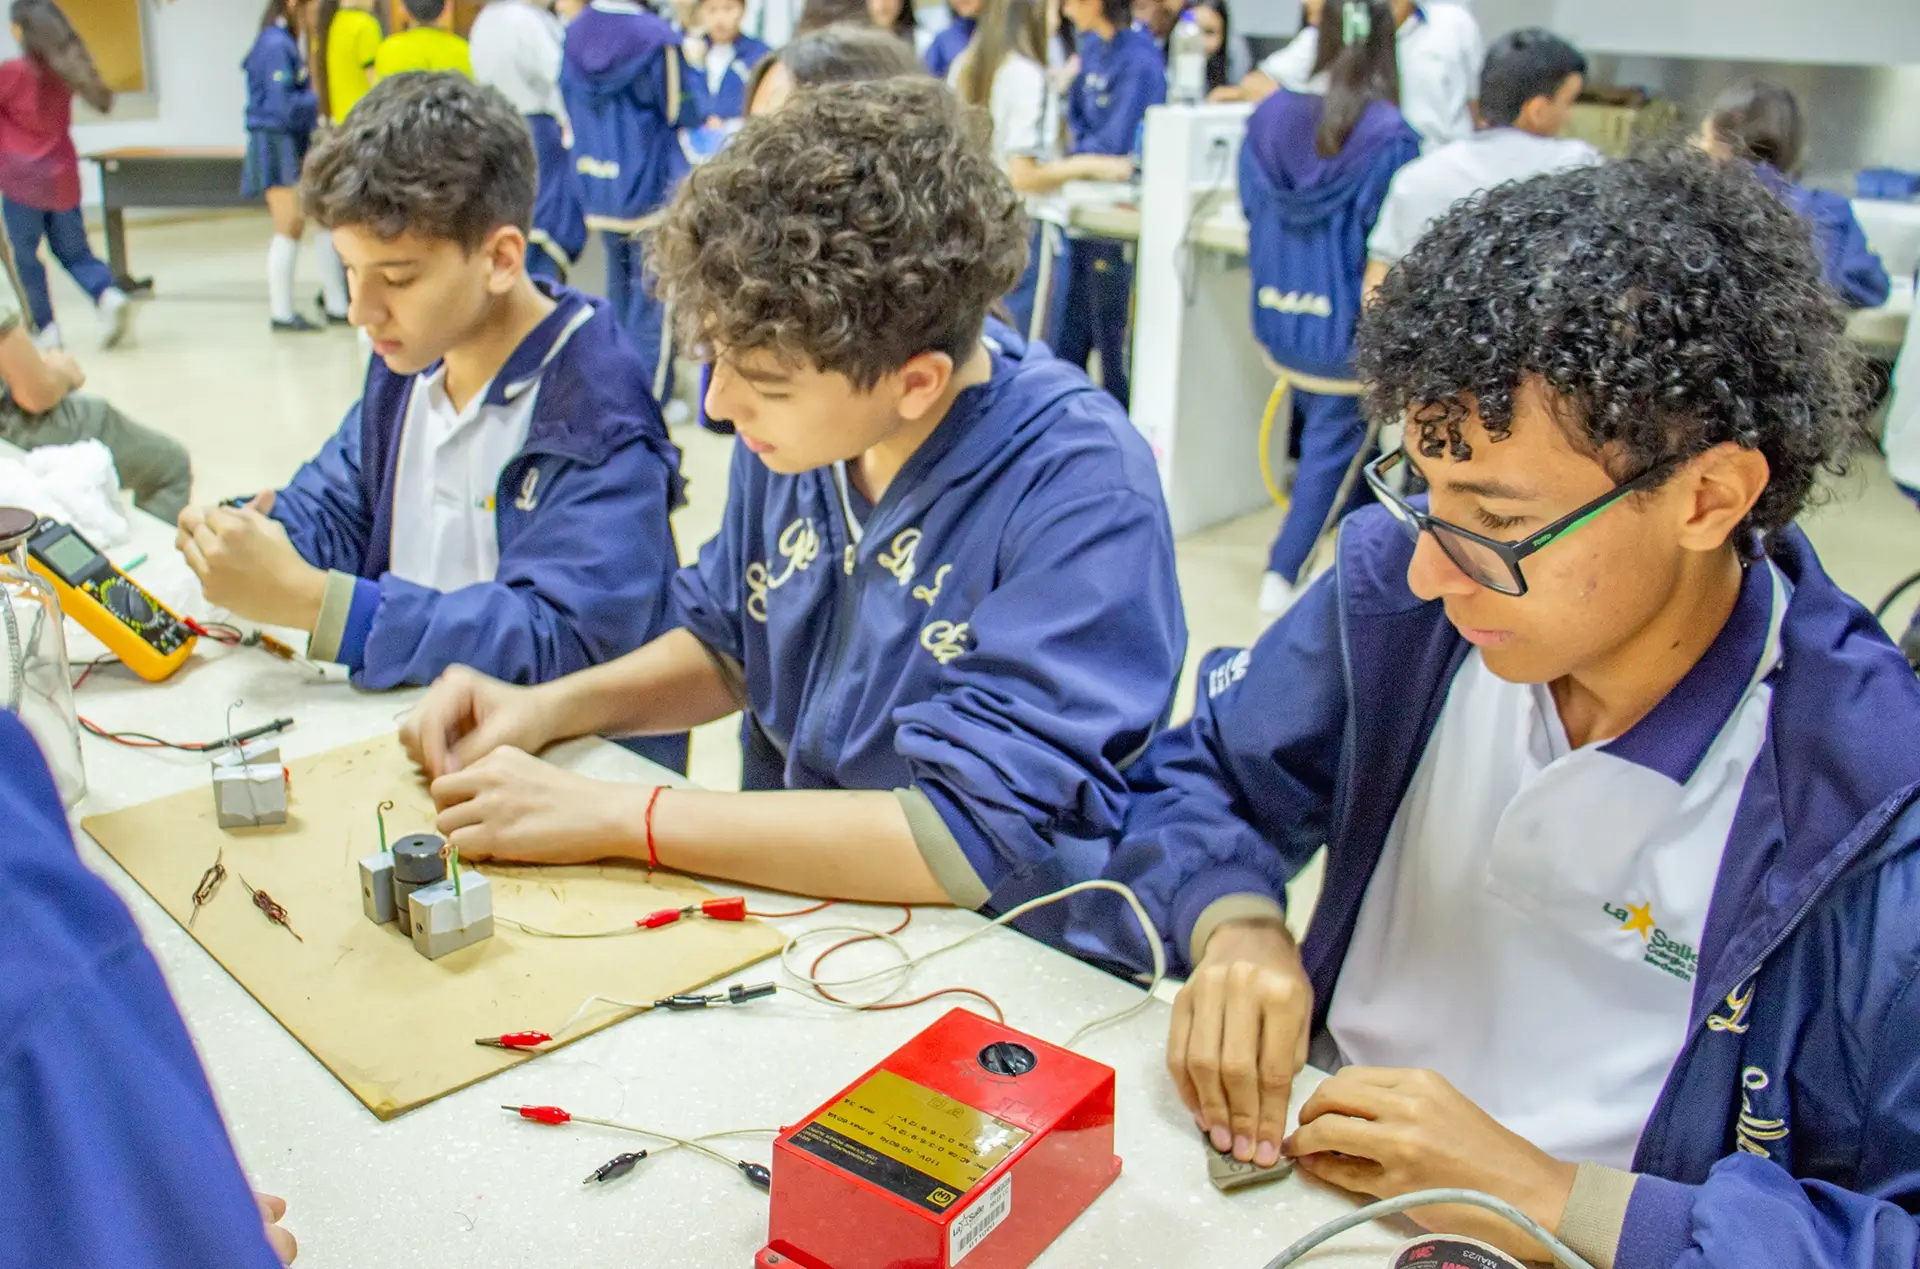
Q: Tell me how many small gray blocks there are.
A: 4